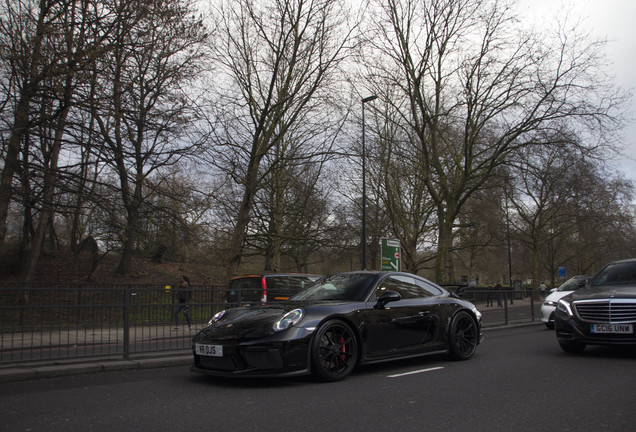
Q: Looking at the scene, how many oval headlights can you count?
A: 2